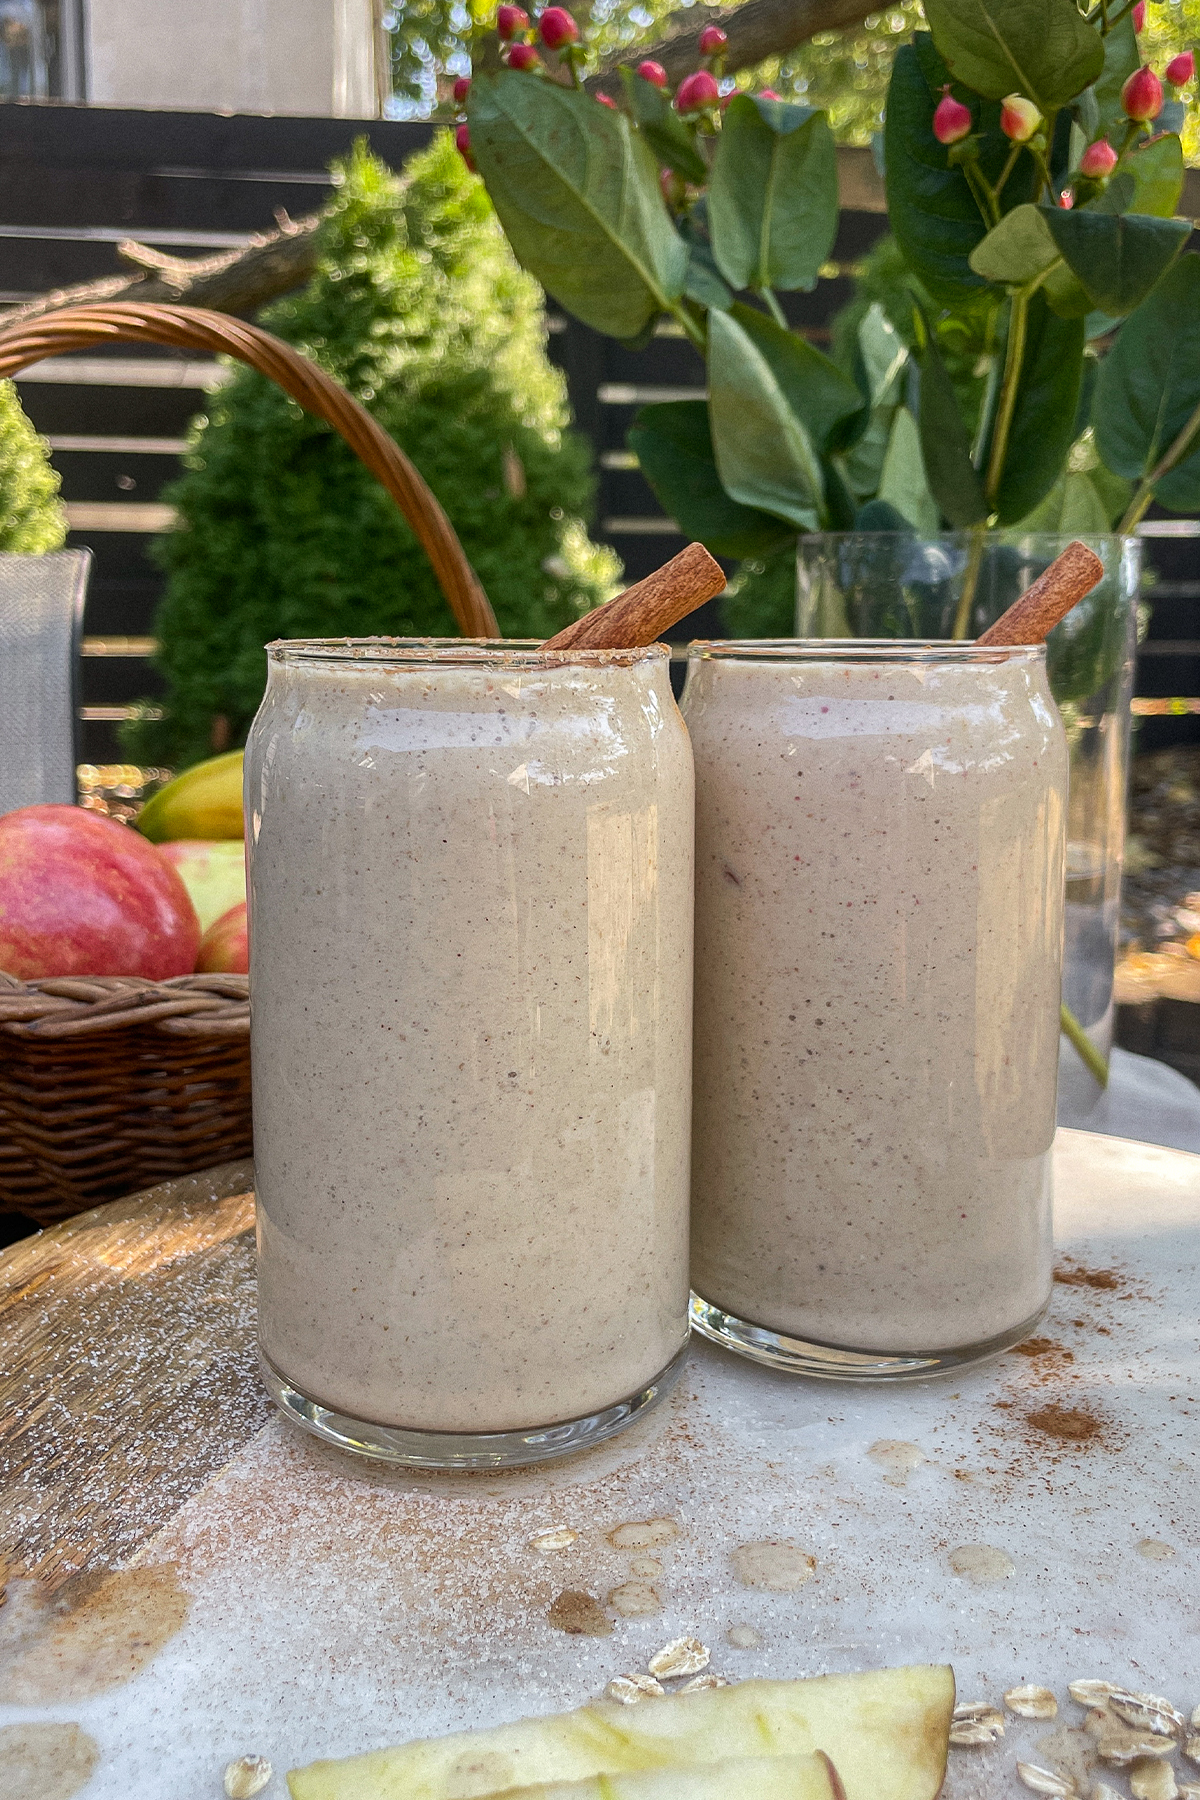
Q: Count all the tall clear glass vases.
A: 1